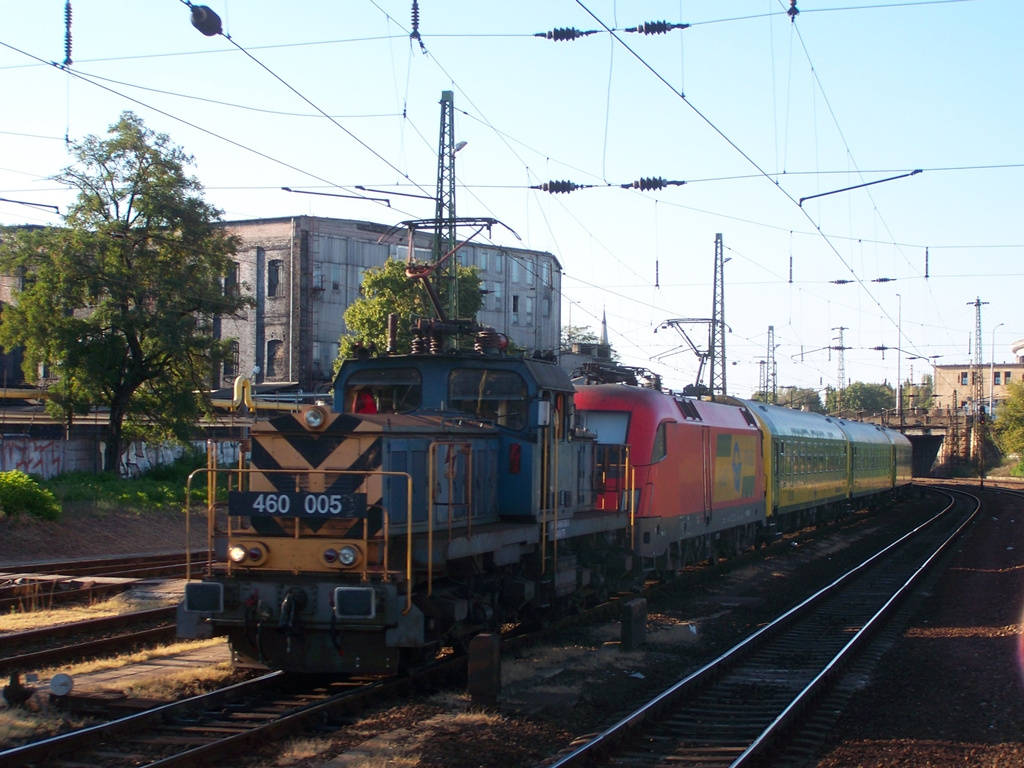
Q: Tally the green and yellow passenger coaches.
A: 3